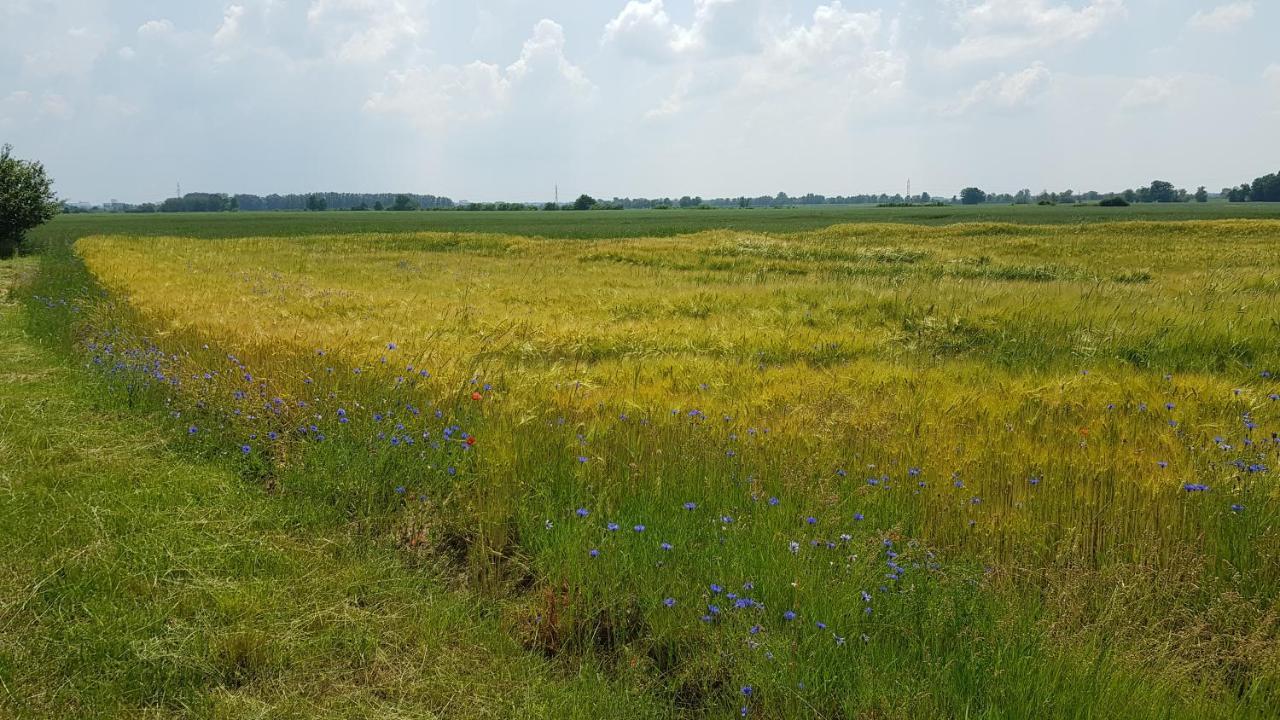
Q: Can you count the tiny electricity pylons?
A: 3